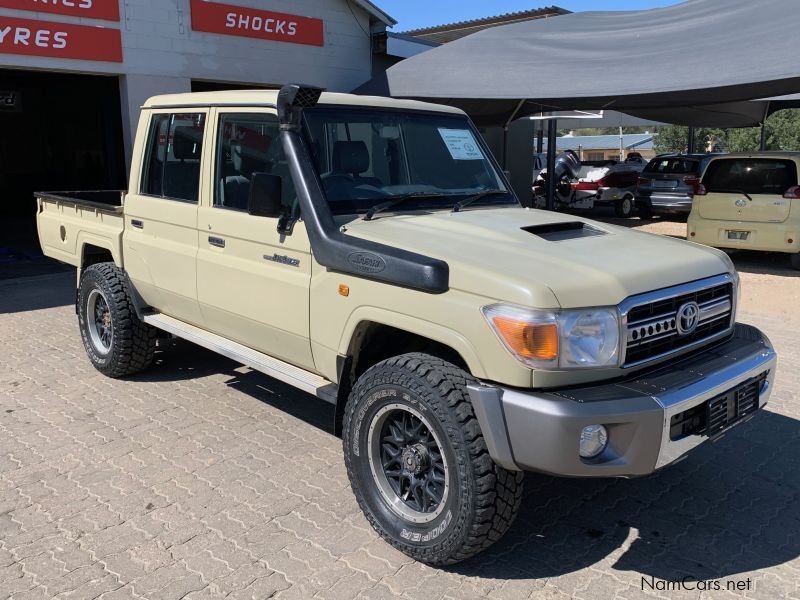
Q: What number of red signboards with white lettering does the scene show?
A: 3